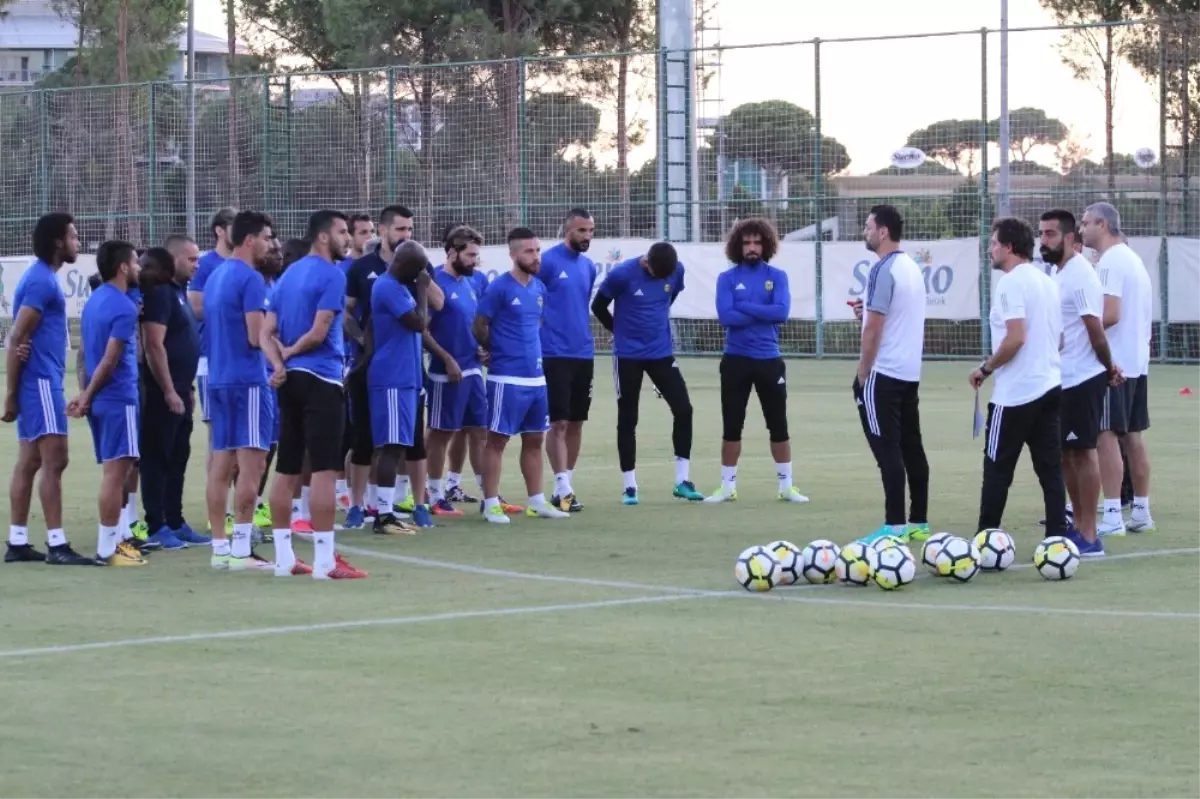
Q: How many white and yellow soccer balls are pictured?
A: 10